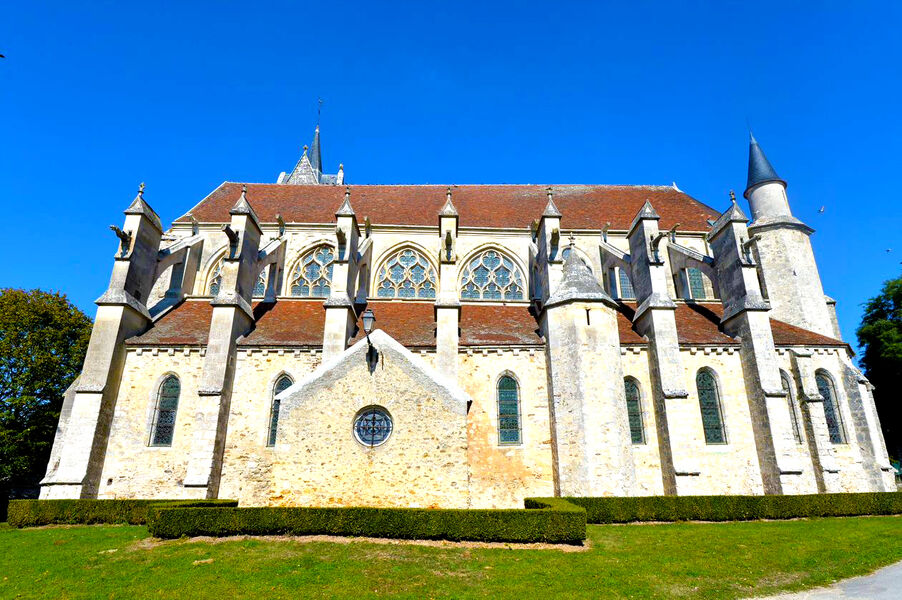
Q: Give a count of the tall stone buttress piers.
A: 7